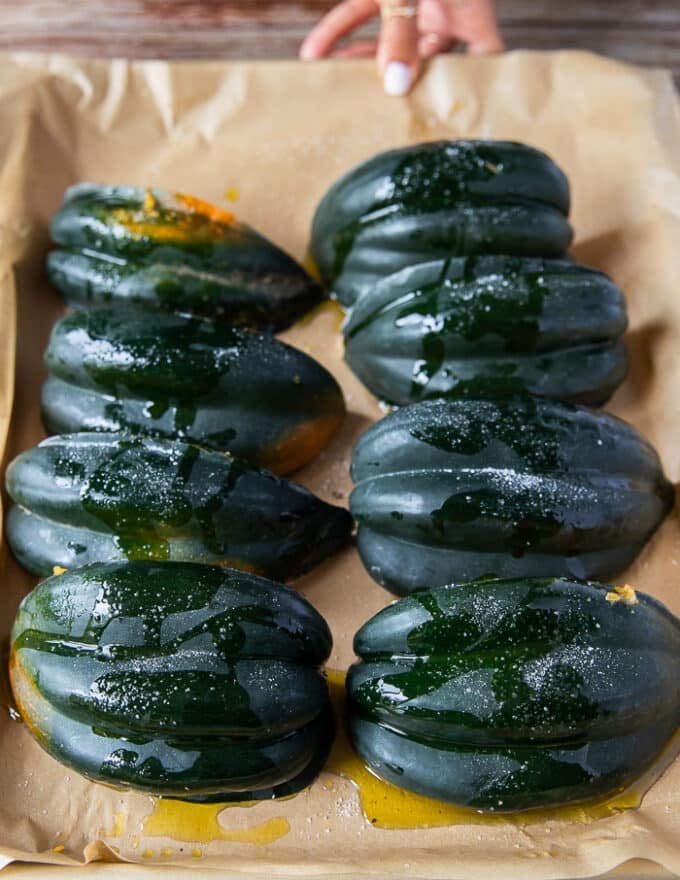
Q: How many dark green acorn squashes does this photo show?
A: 8